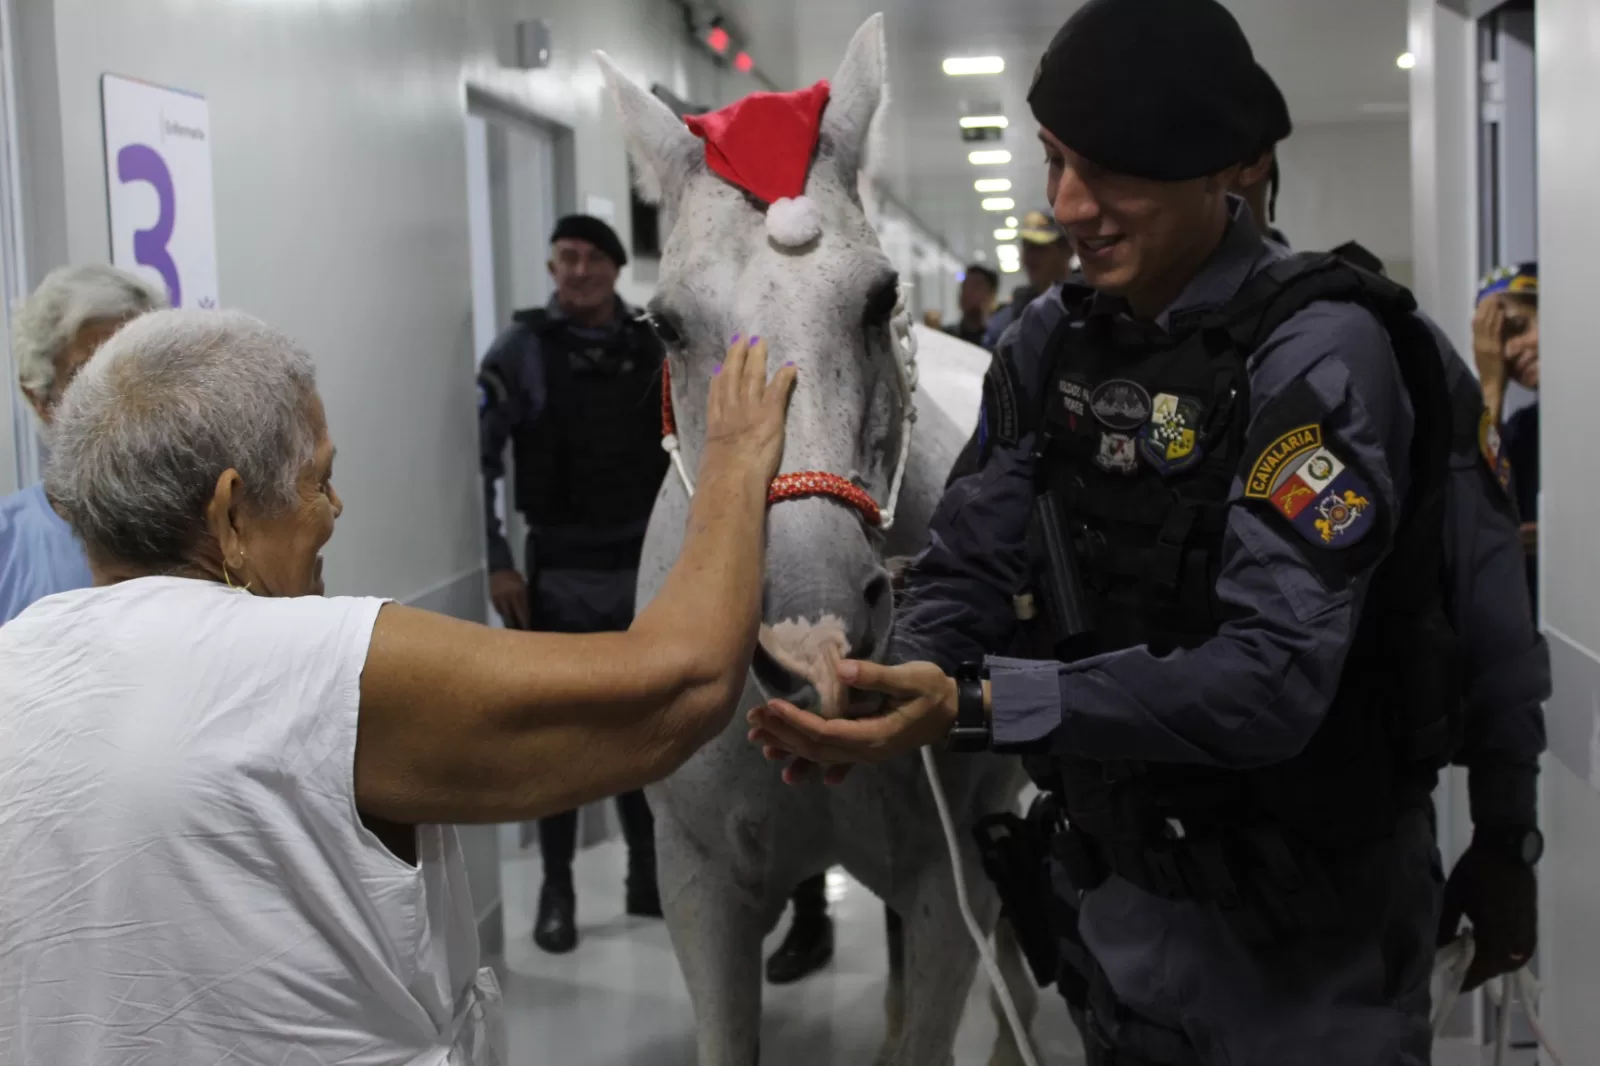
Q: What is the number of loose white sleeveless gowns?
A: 1